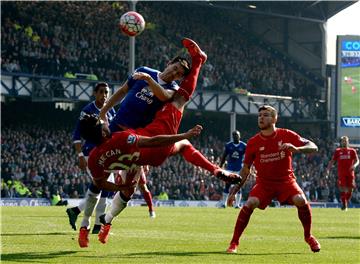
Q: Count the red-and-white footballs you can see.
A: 1